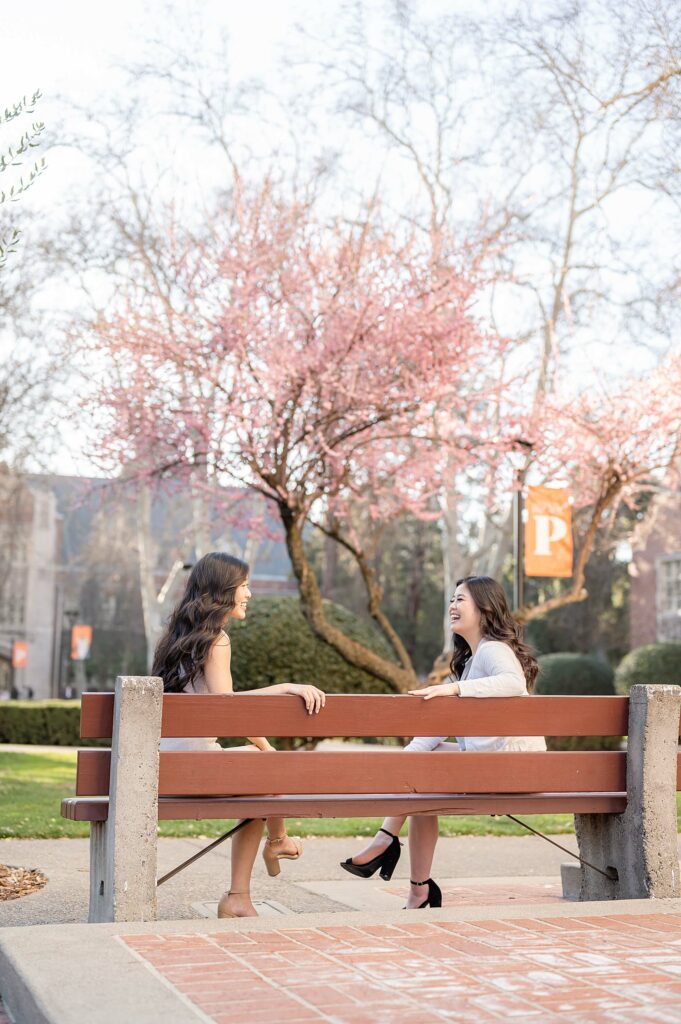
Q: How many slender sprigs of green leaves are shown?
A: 4